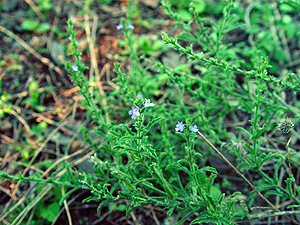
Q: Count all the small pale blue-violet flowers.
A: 8